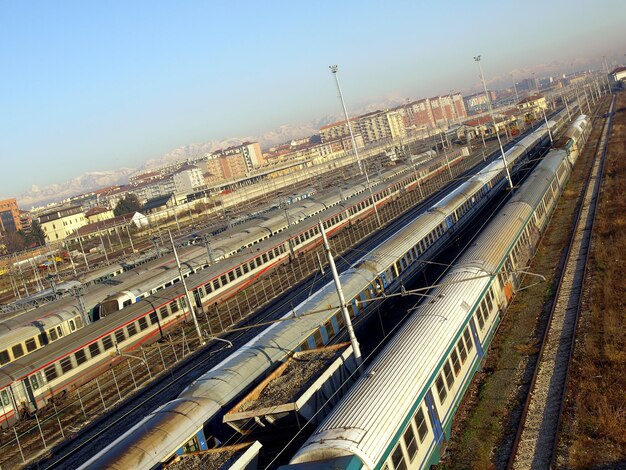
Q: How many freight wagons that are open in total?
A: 2